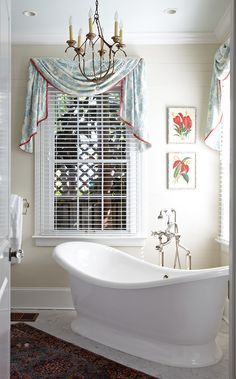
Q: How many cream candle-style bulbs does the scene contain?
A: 6